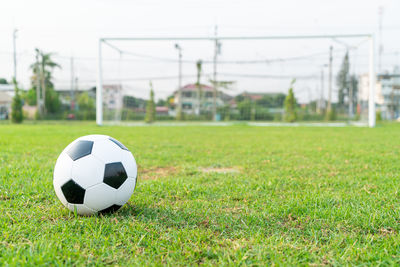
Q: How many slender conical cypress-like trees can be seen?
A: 3